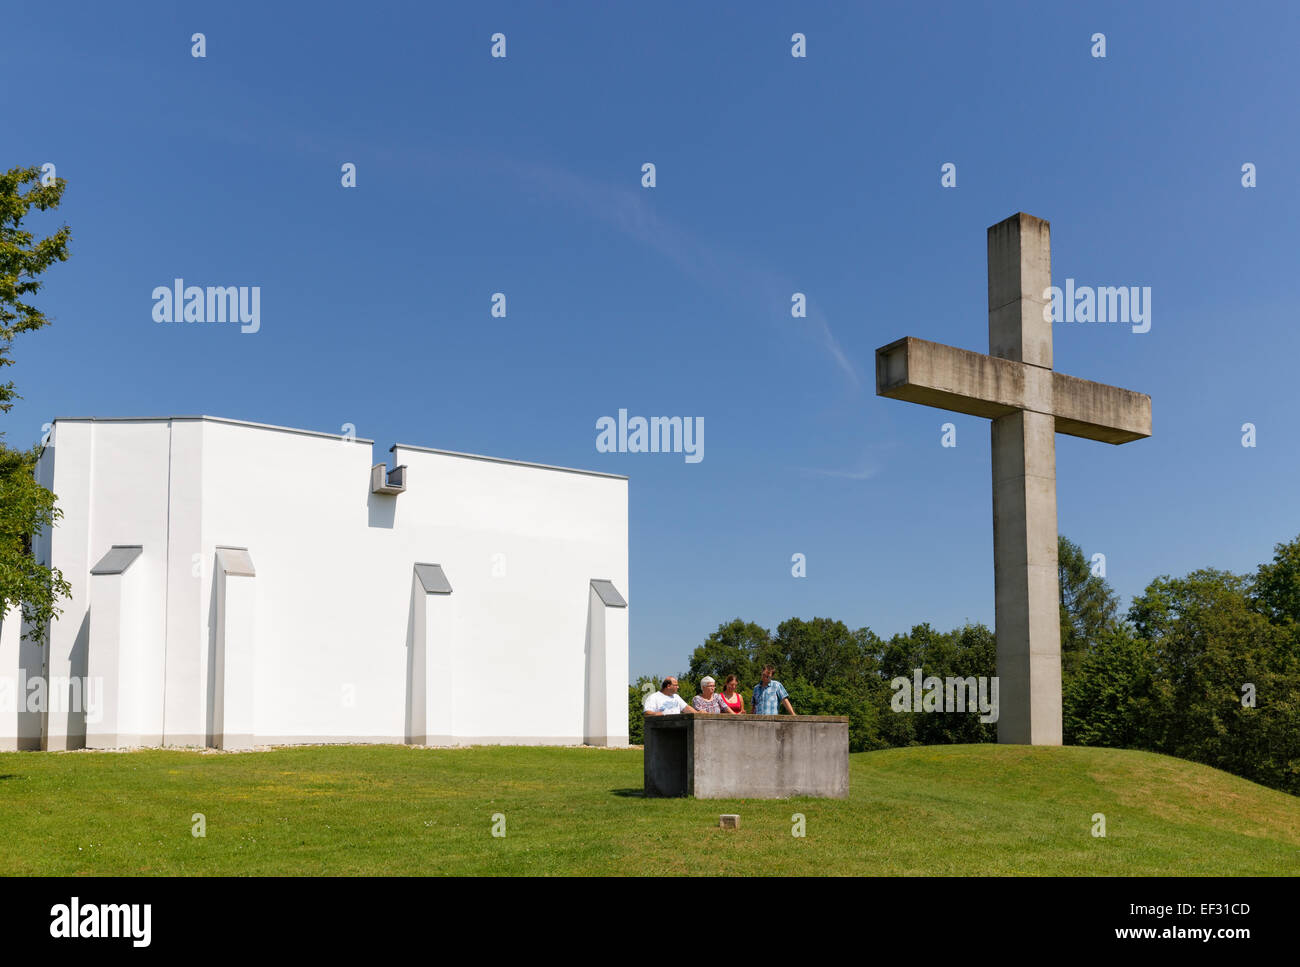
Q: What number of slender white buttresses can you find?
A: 4